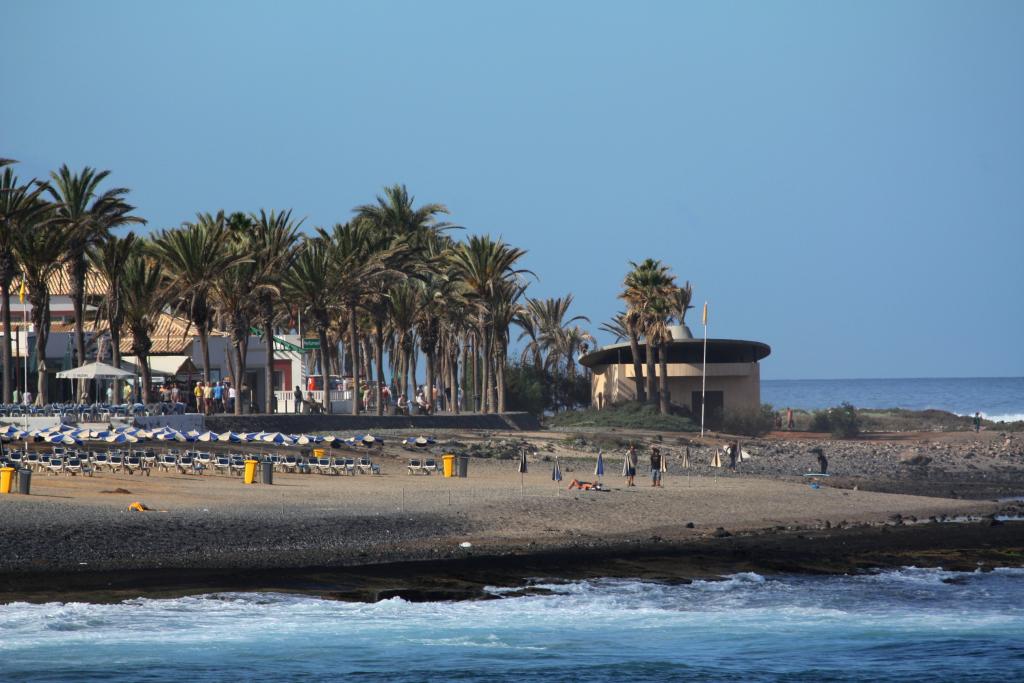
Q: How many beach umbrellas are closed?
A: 8